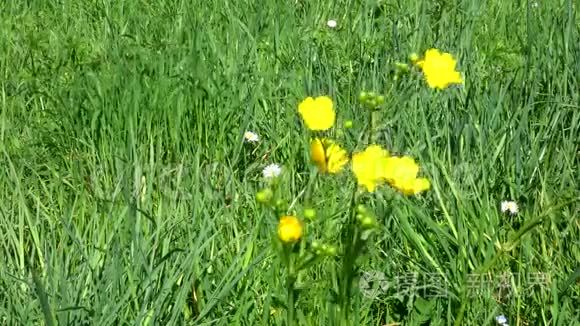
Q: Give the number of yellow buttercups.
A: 6